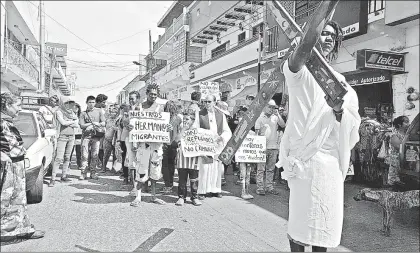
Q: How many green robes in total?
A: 0